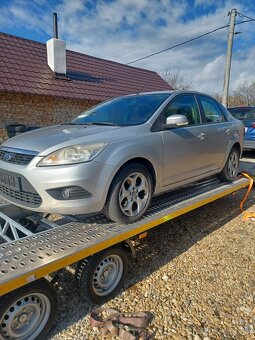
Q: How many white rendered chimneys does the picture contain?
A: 1